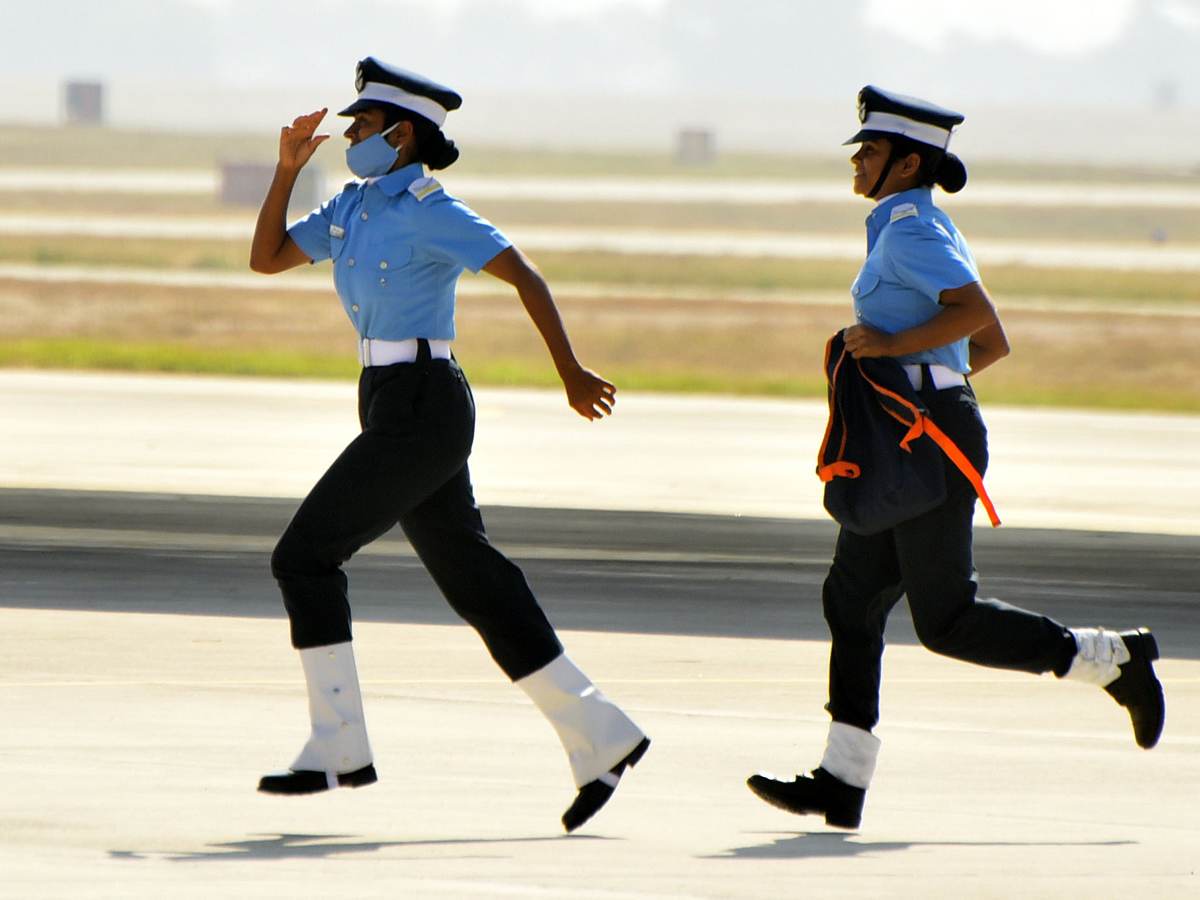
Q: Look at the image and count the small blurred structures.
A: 3